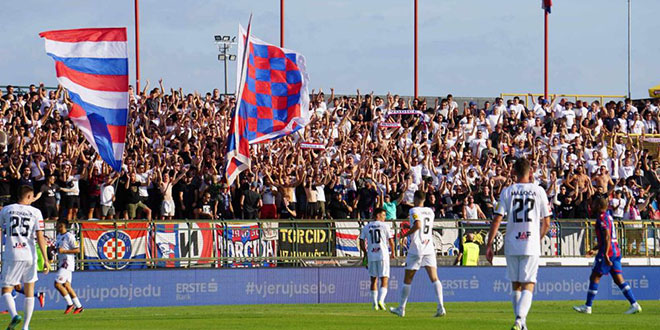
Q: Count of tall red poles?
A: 4